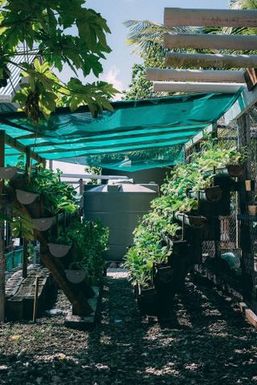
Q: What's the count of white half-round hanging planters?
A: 5